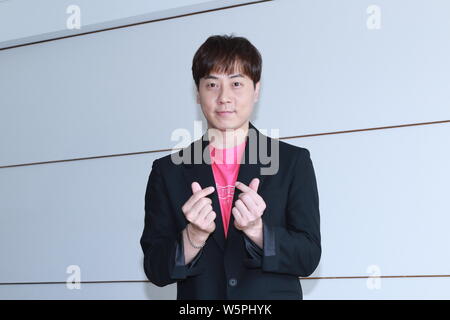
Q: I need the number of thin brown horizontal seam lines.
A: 3